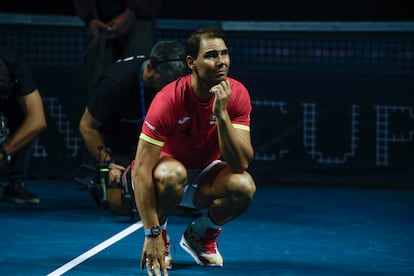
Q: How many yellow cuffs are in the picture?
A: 2